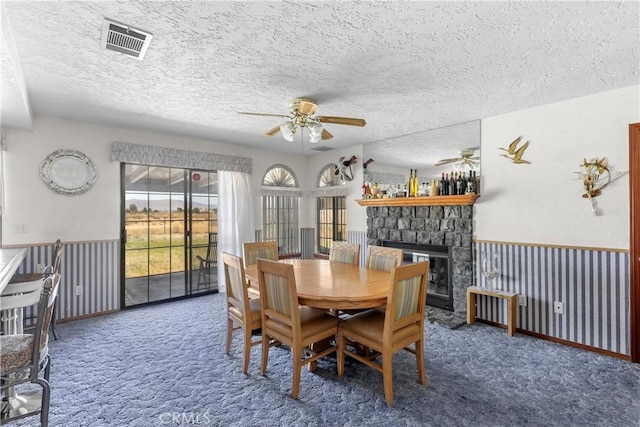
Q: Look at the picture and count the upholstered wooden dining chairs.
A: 6